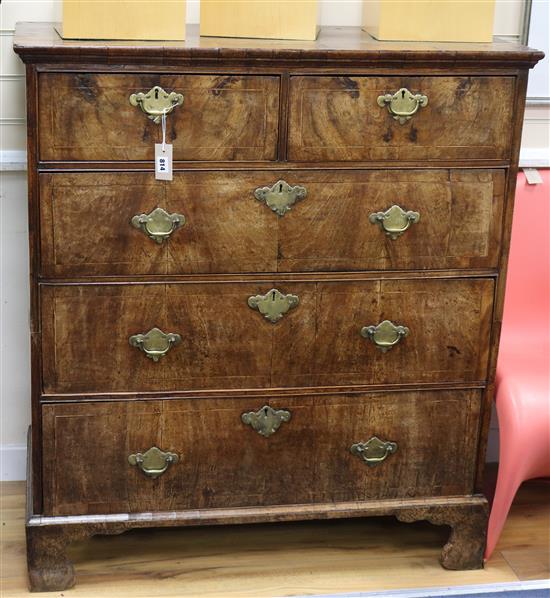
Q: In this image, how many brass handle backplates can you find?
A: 8